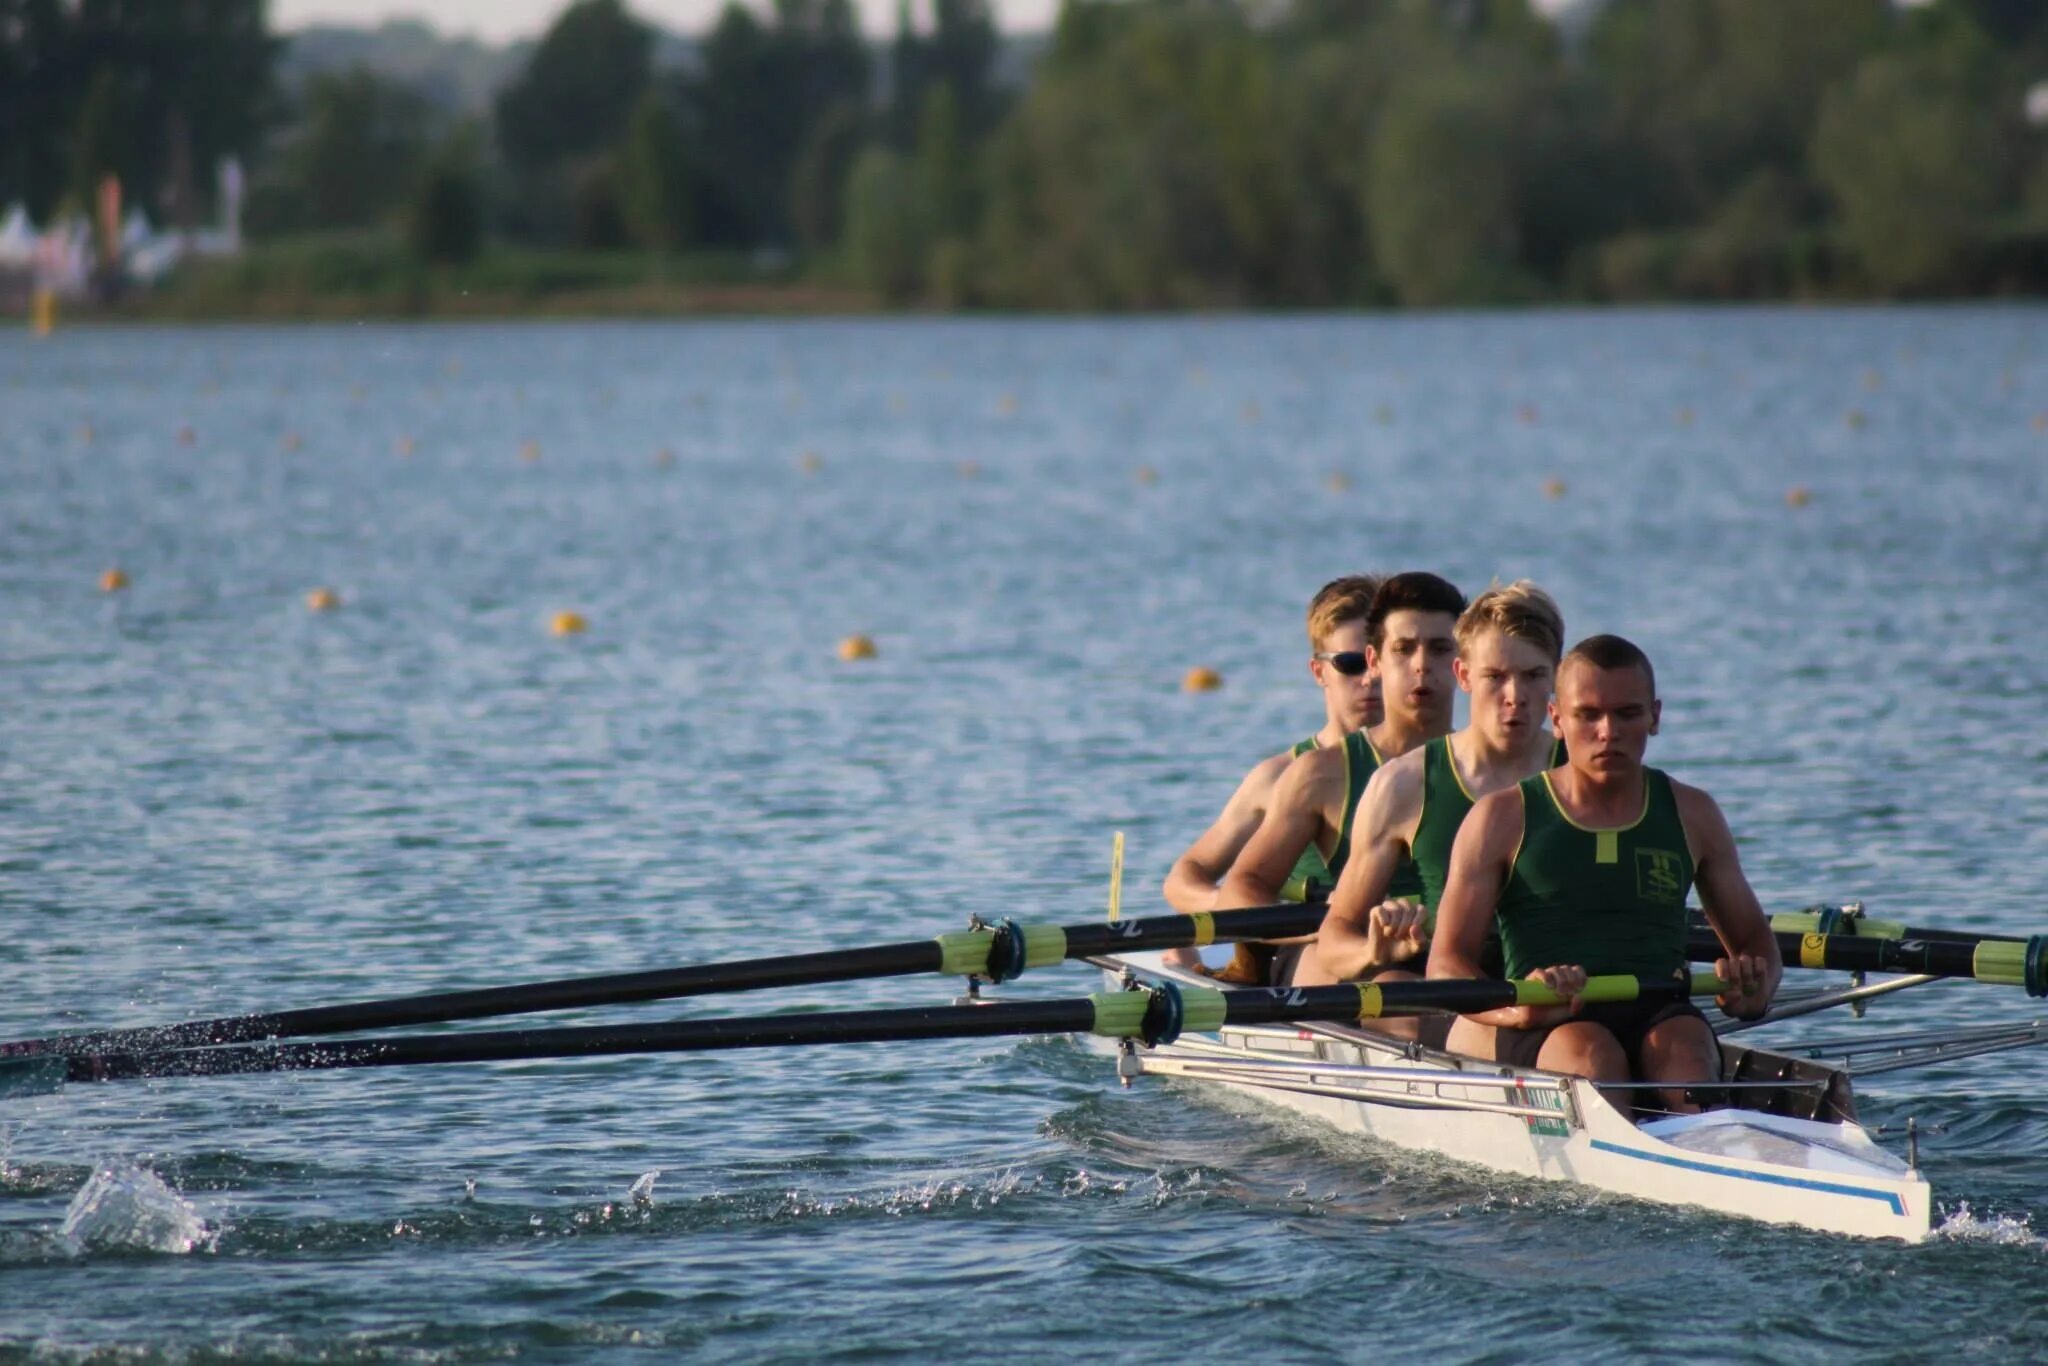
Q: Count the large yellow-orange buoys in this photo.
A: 5